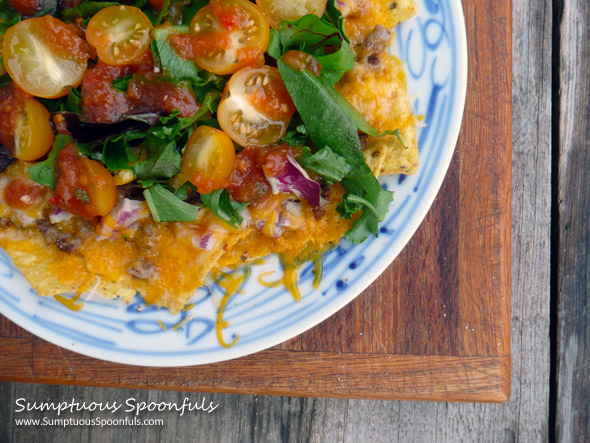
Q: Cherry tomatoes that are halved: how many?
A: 8